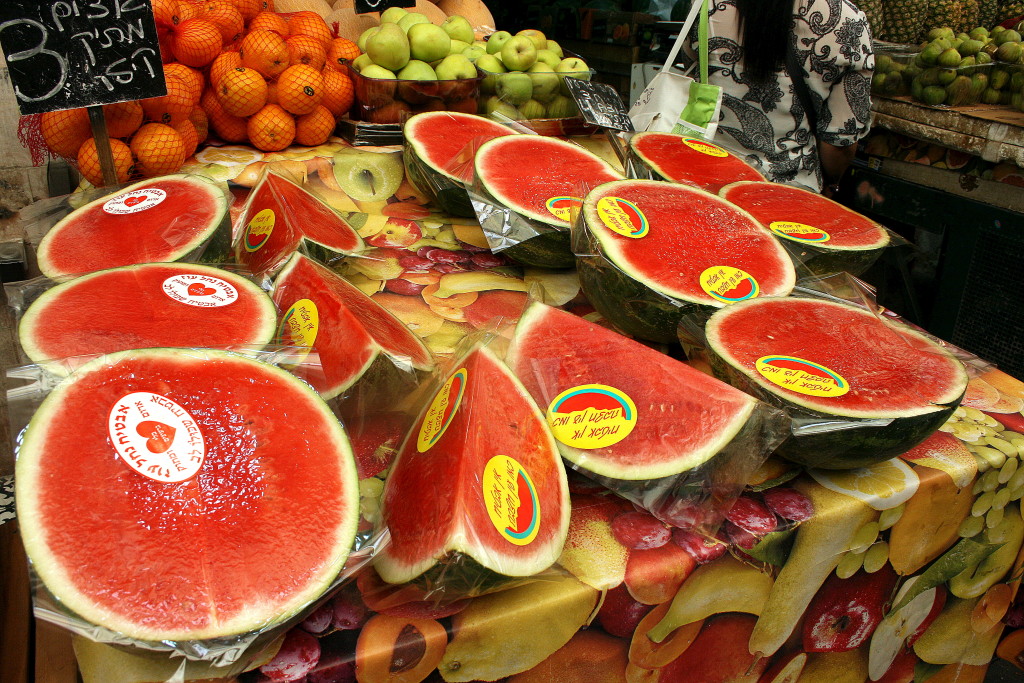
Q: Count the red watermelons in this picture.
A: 13